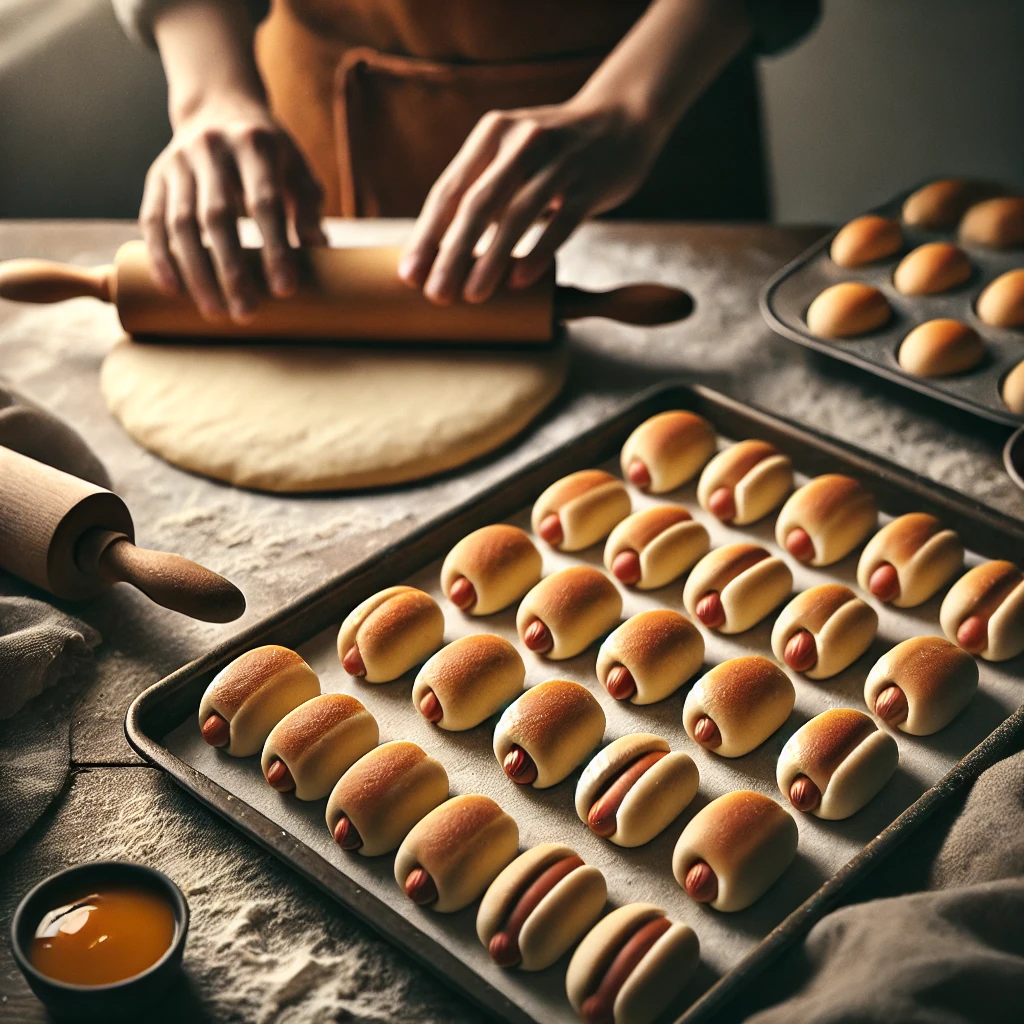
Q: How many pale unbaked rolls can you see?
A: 3